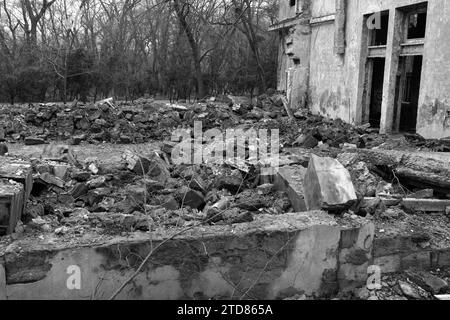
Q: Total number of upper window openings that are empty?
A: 2